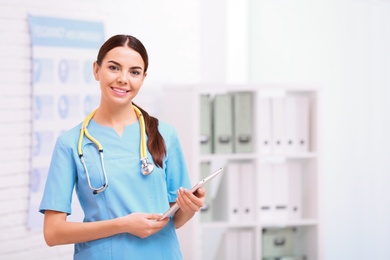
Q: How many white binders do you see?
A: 11